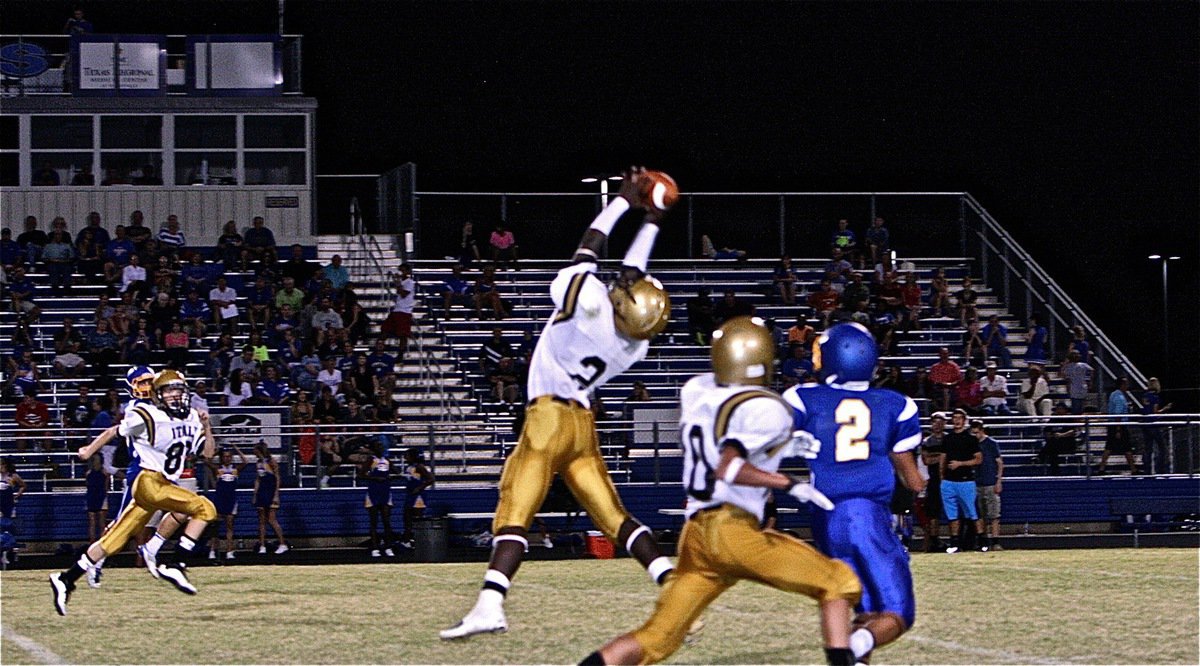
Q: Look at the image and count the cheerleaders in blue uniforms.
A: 6